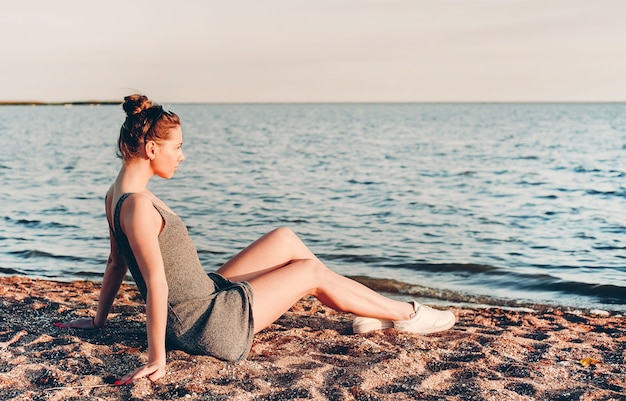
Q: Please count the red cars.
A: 0